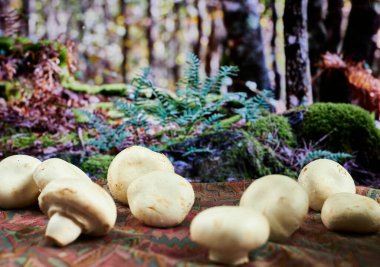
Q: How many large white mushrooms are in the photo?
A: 9